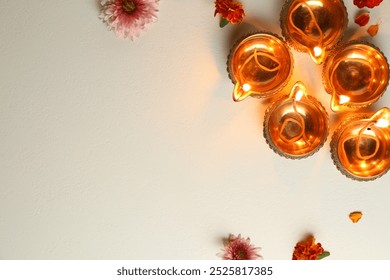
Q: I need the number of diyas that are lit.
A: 5